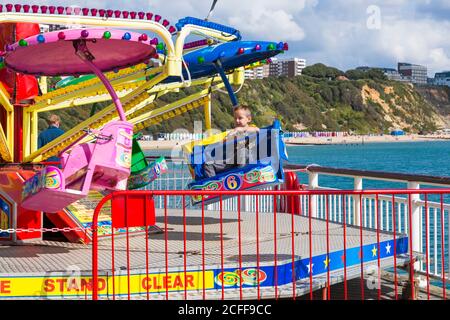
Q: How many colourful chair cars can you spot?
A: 3